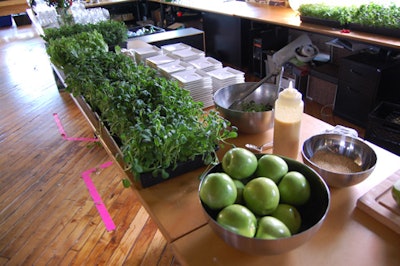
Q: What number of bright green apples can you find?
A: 9